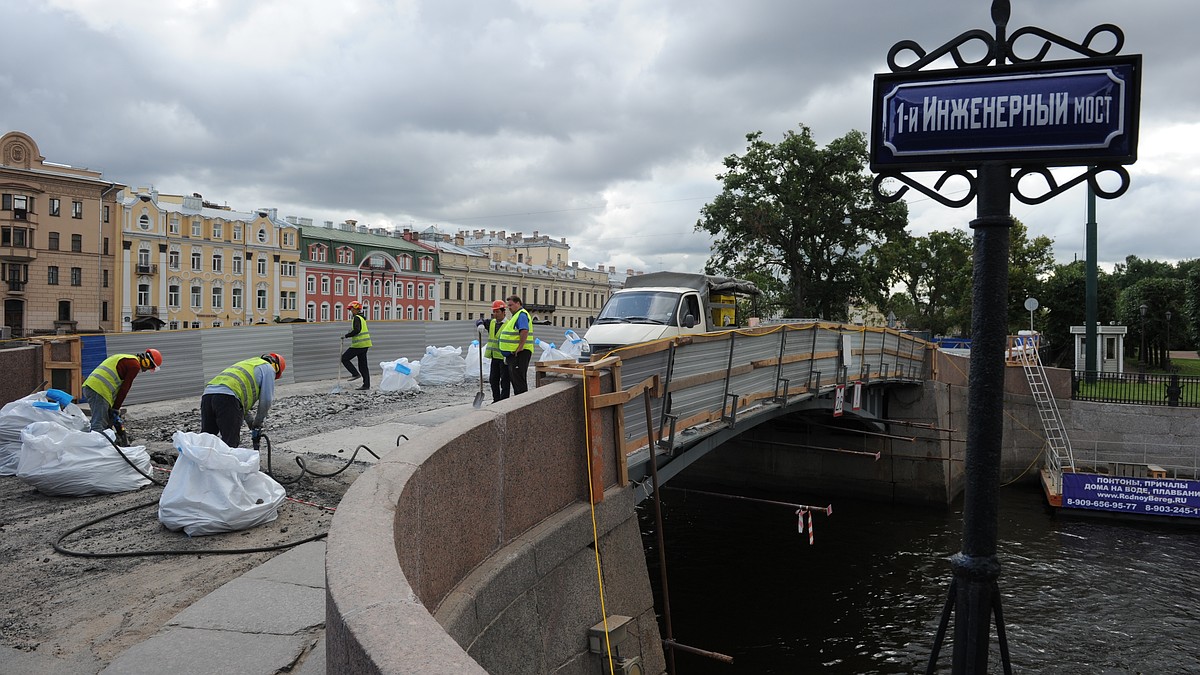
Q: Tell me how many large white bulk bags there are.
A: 8